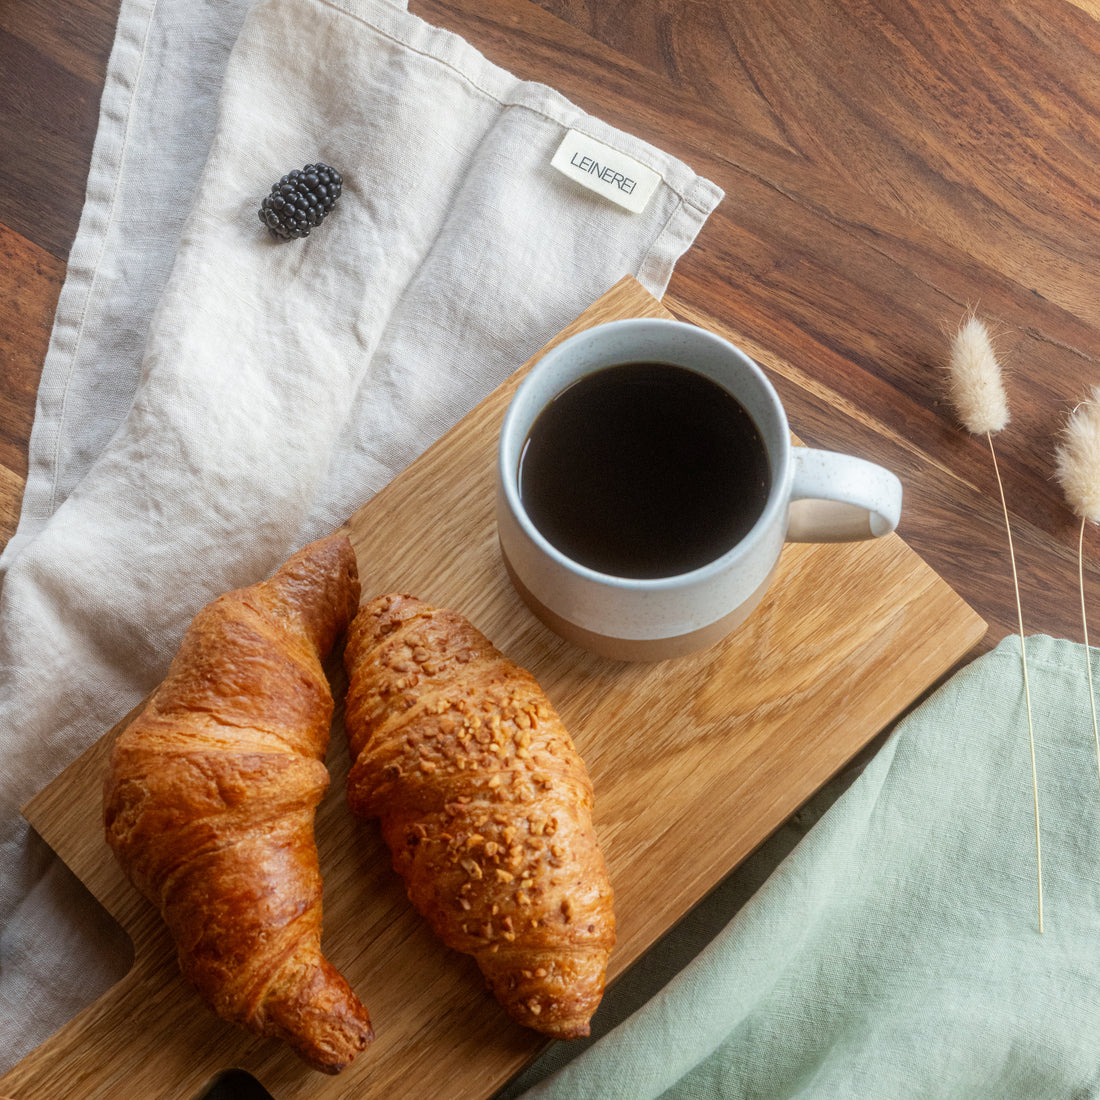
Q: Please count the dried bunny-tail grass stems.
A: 2